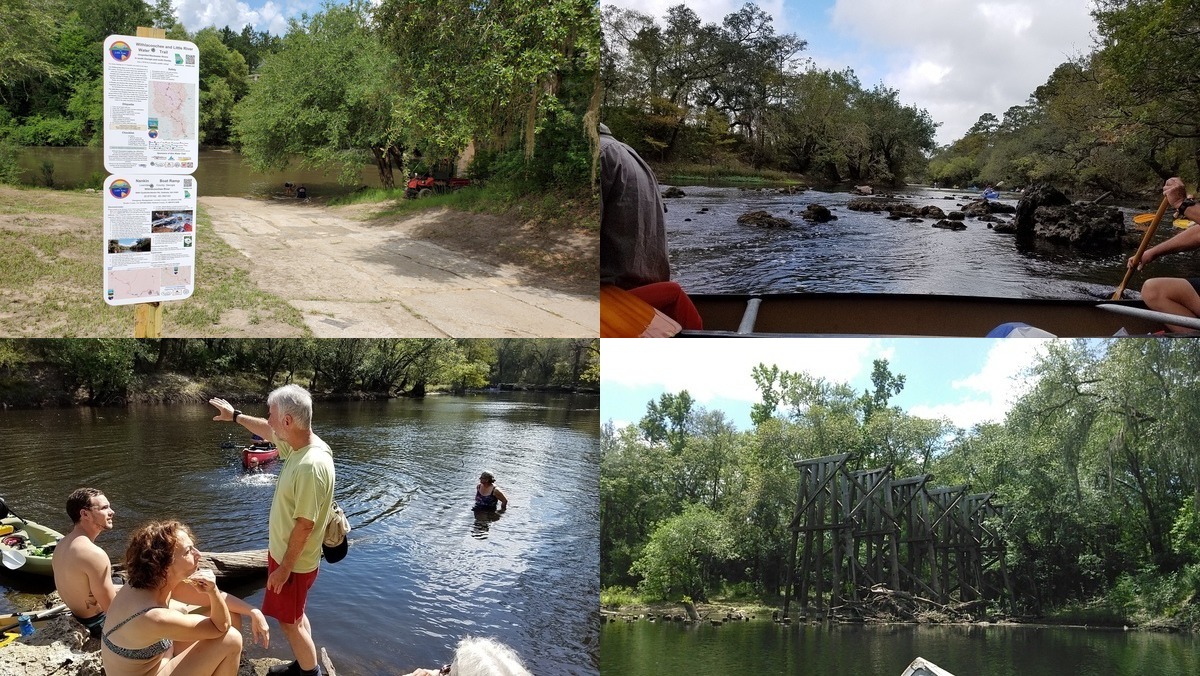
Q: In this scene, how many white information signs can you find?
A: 2